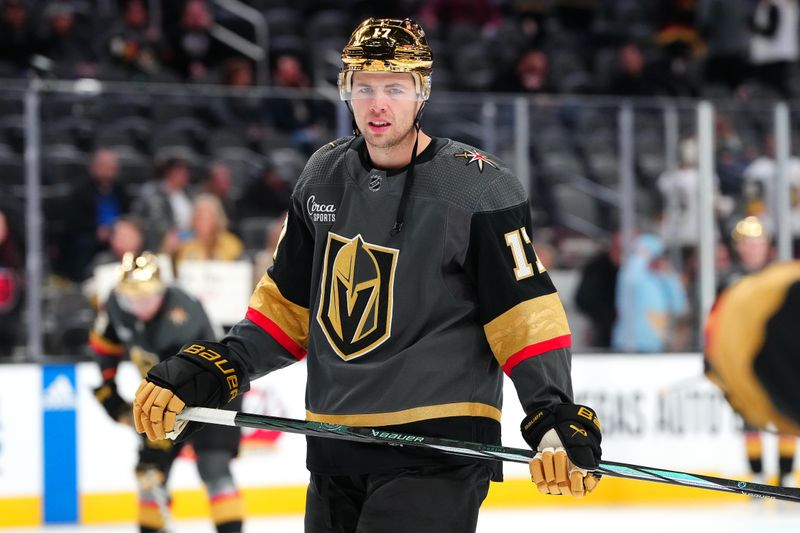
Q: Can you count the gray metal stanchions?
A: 8